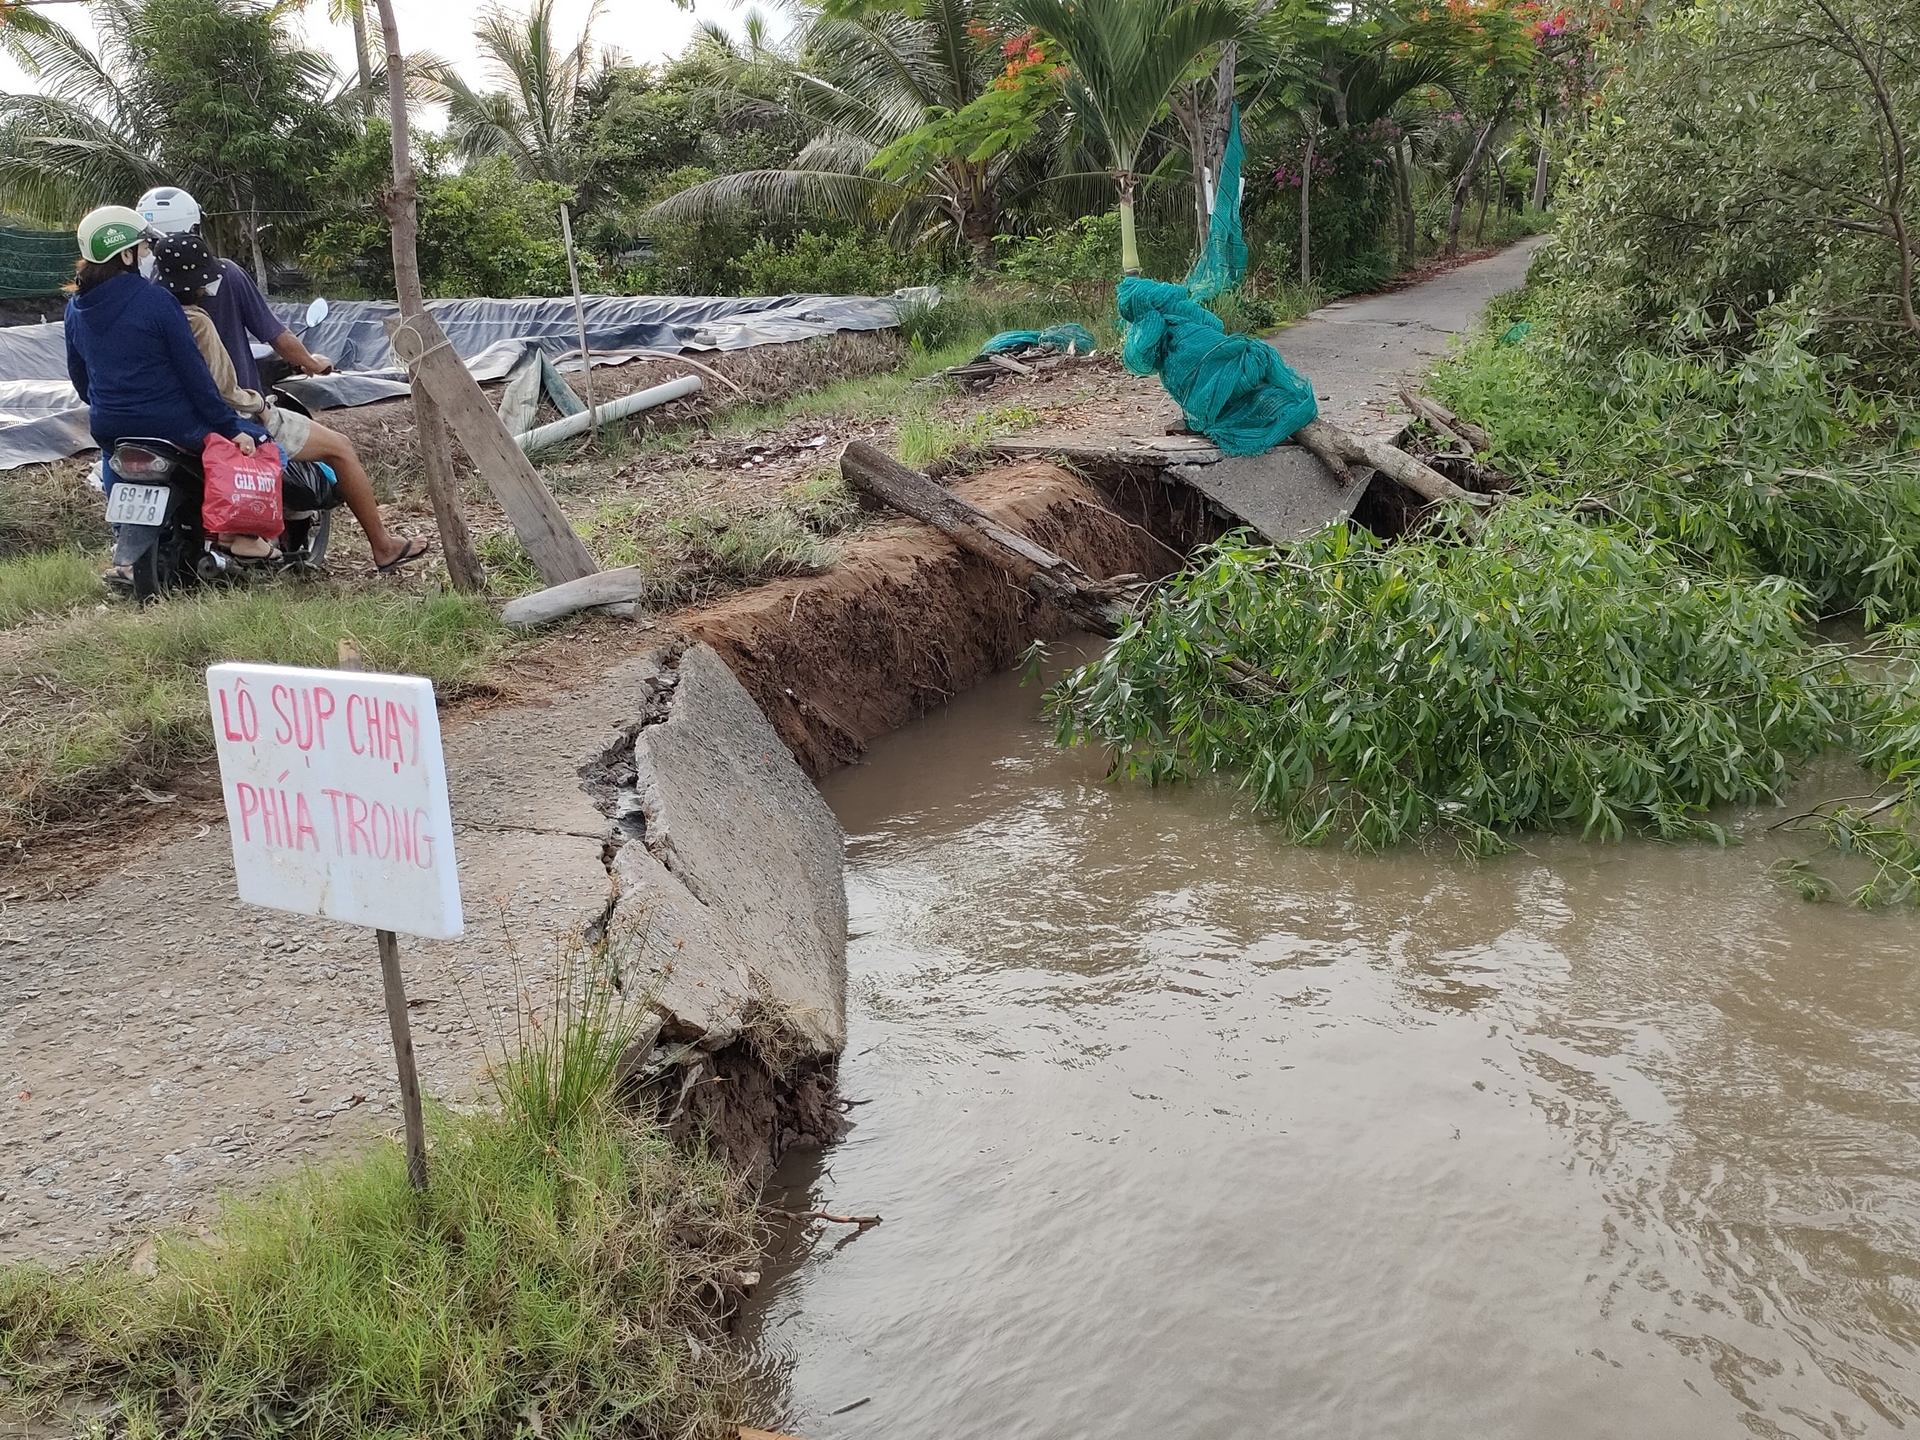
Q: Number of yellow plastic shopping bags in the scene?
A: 0